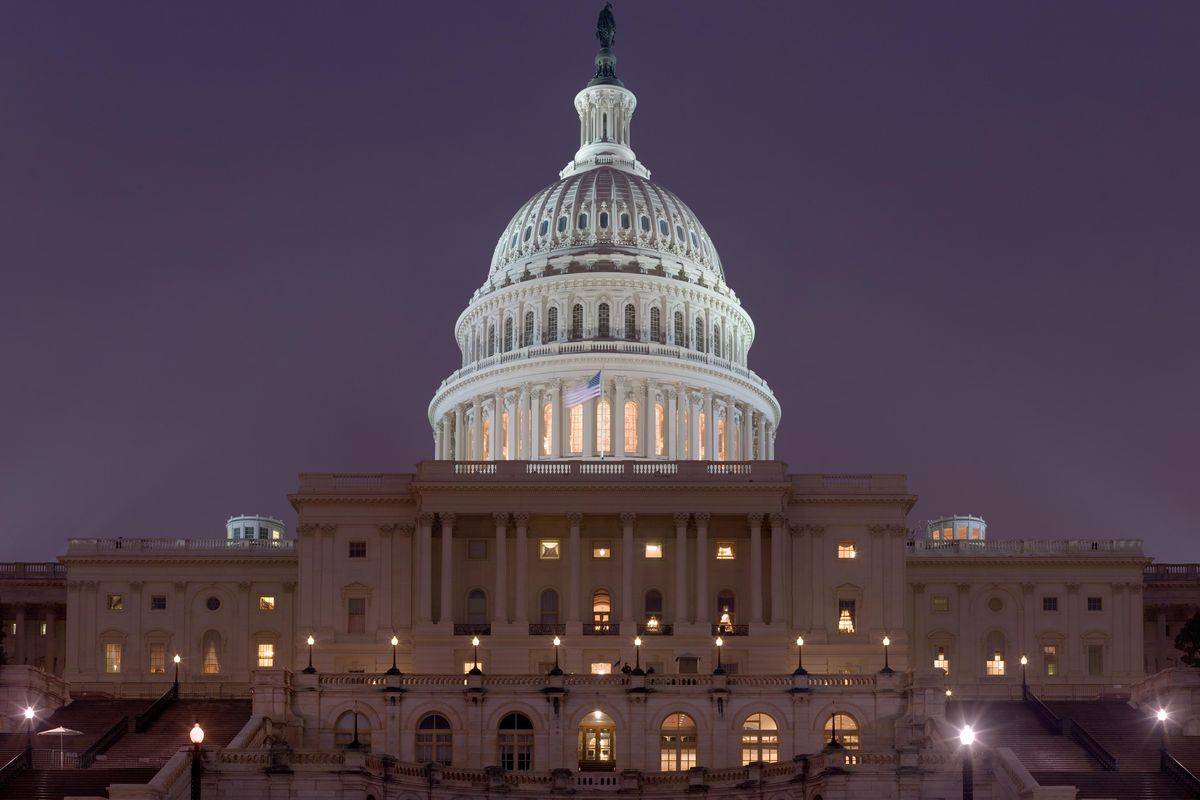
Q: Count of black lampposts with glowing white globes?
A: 14